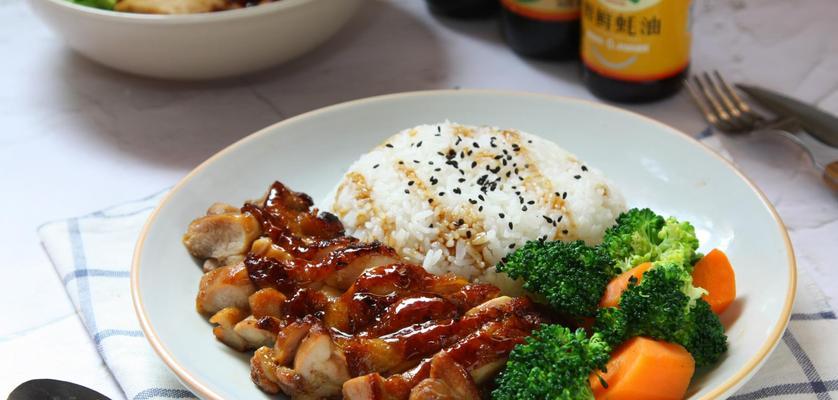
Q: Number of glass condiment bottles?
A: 3